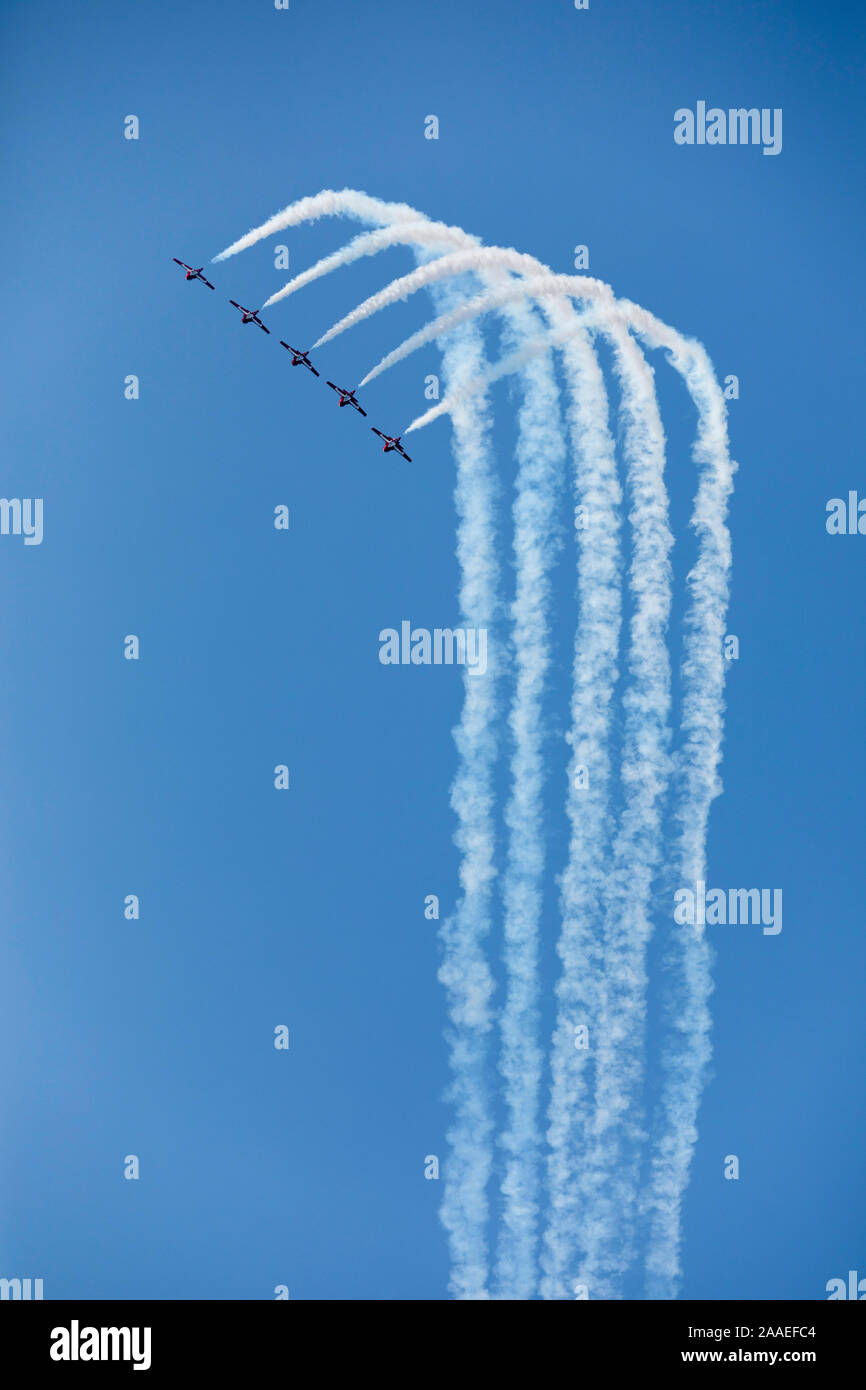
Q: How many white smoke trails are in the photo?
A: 5